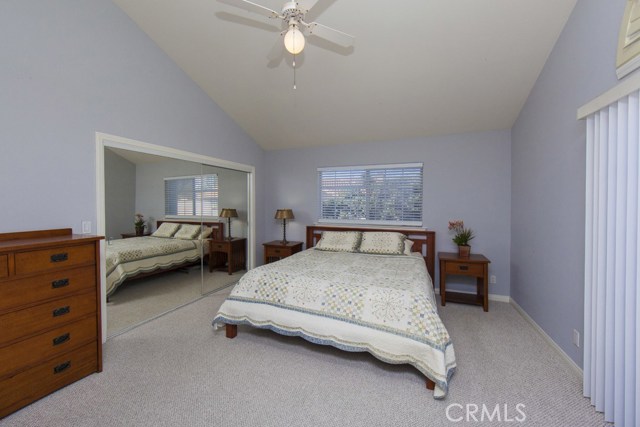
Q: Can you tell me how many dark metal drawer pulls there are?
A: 7